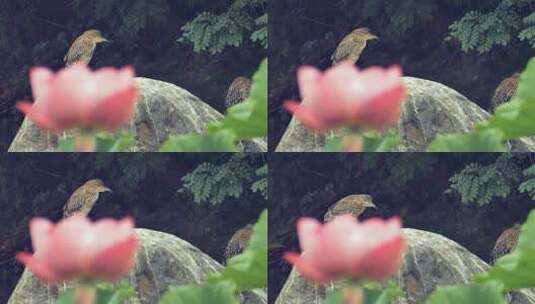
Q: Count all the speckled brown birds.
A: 8